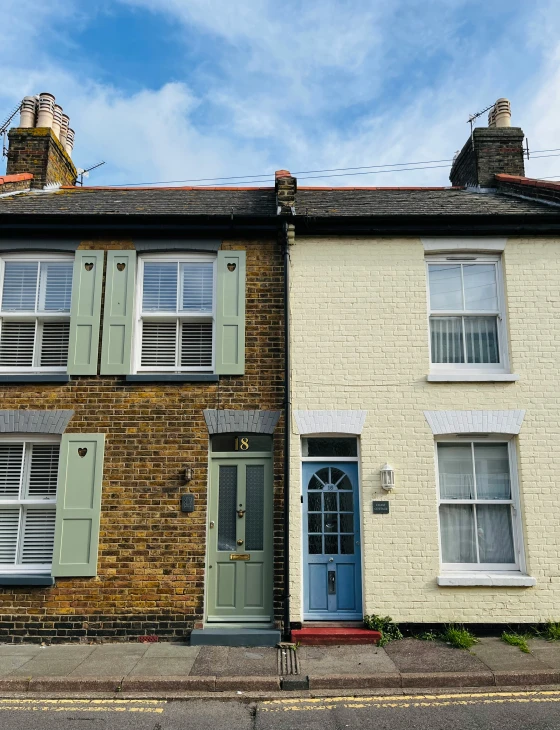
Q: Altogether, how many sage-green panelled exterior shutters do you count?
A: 4